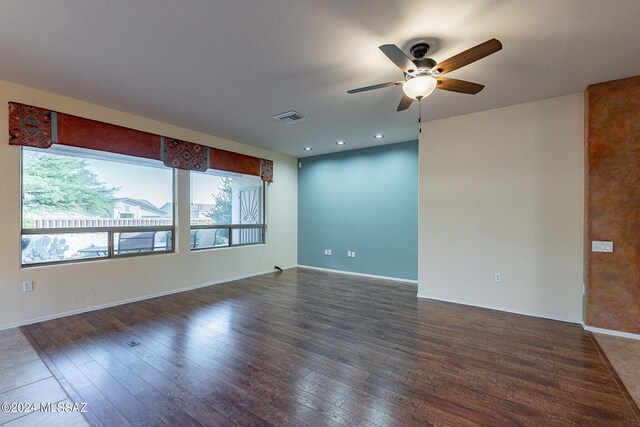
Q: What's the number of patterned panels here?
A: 3